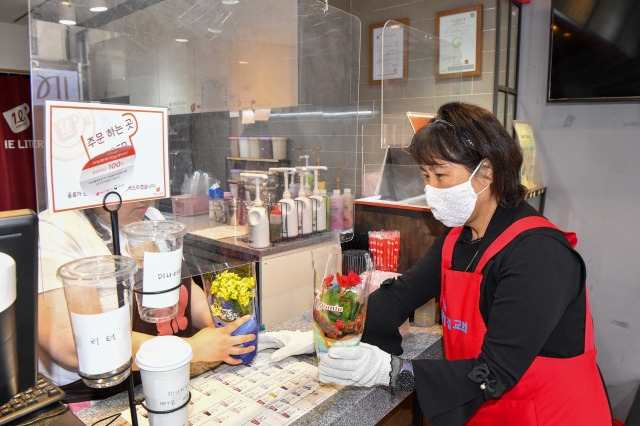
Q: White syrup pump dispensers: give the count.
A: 4